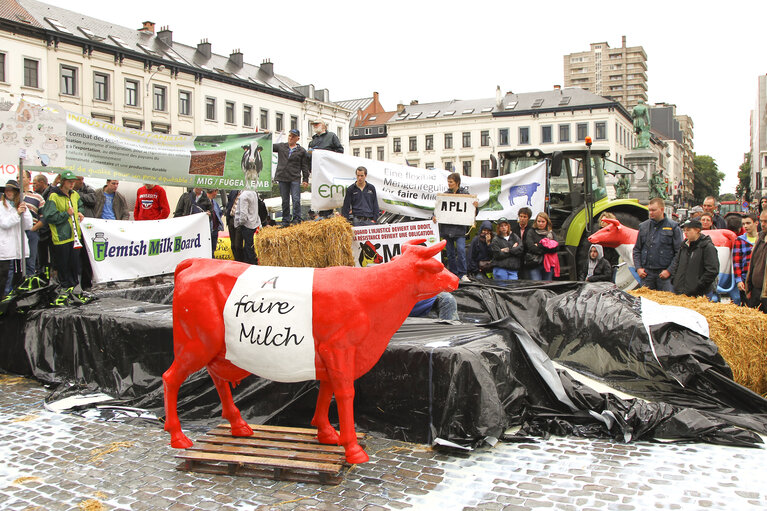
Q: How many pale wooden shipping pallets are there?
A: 1